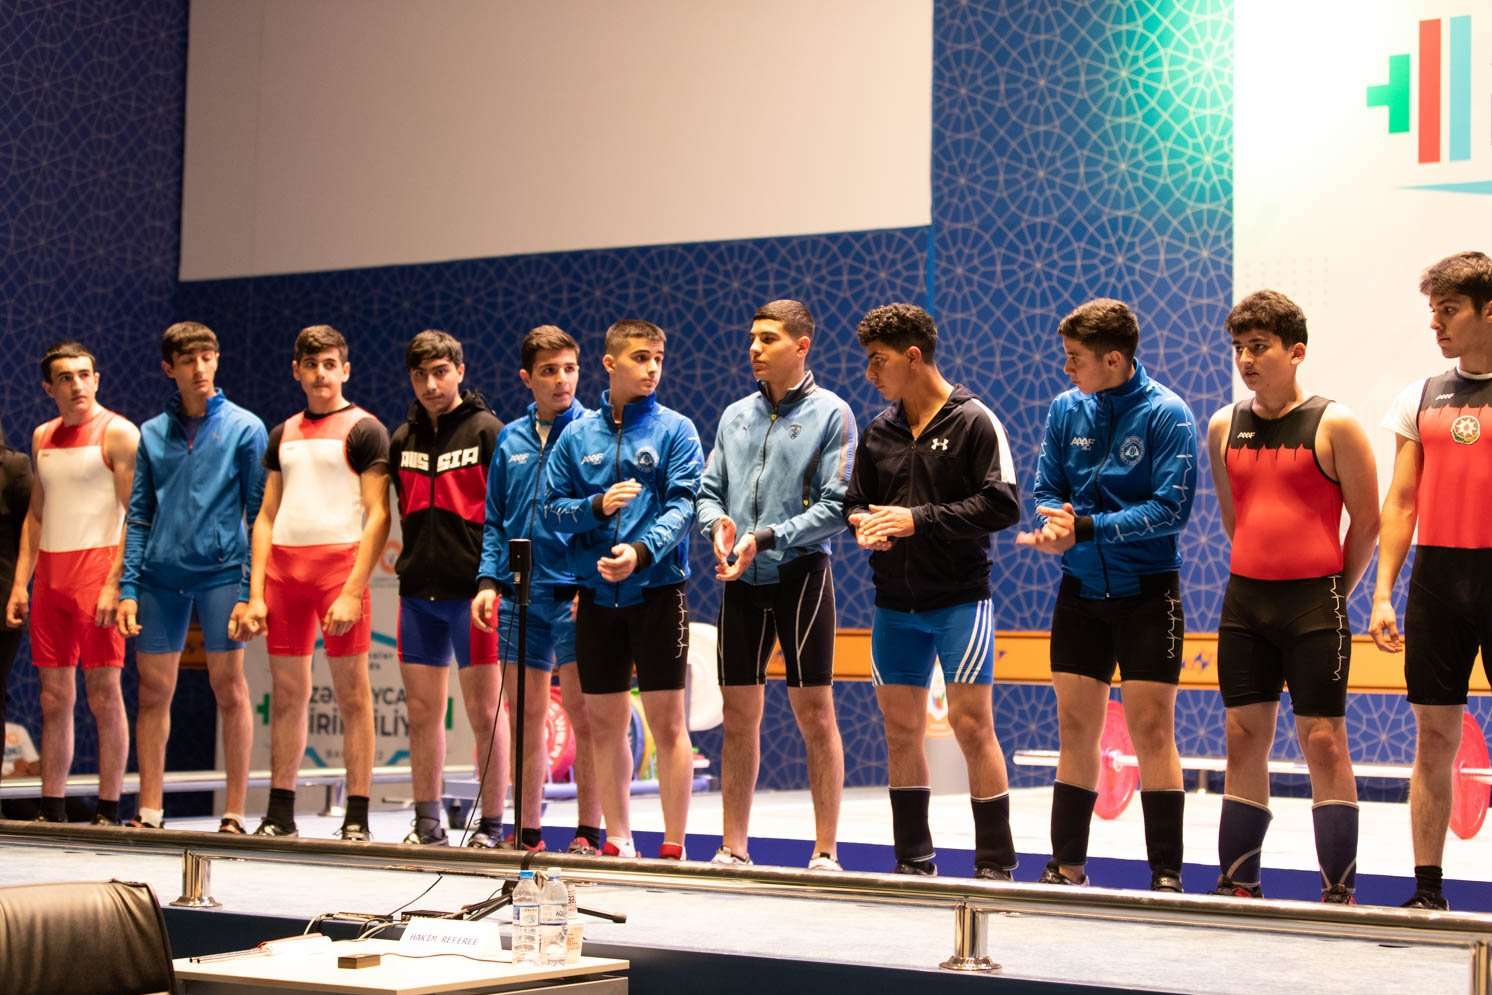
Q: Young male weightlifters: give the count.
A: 11